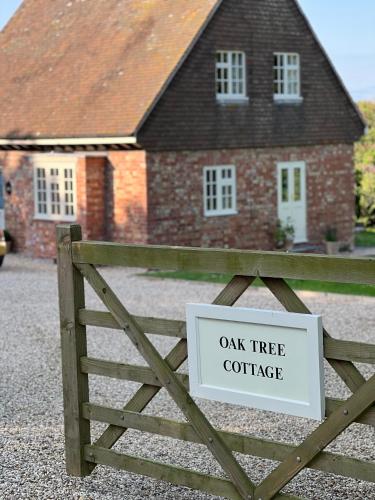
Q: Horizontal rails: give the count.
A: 5